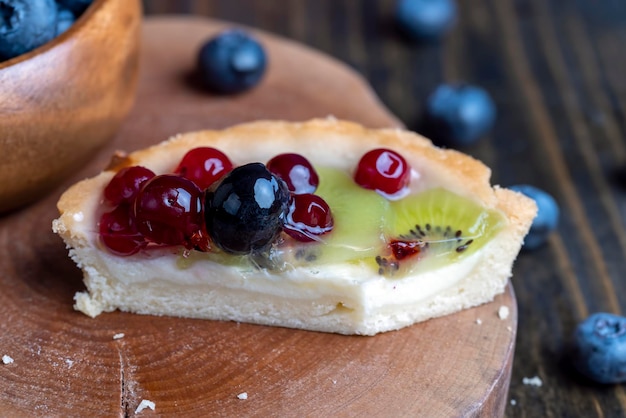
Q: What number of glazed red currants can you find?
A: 7